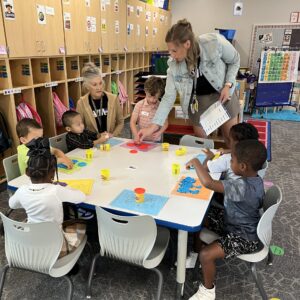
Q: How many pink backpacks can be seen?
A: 3